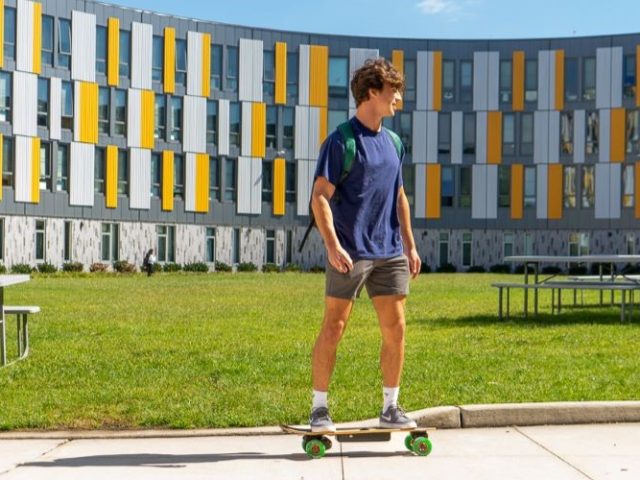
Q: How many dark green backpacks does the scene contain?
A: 1